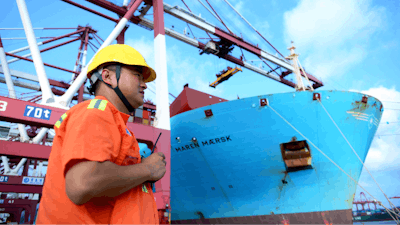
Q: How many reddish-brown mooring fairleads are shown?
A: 4